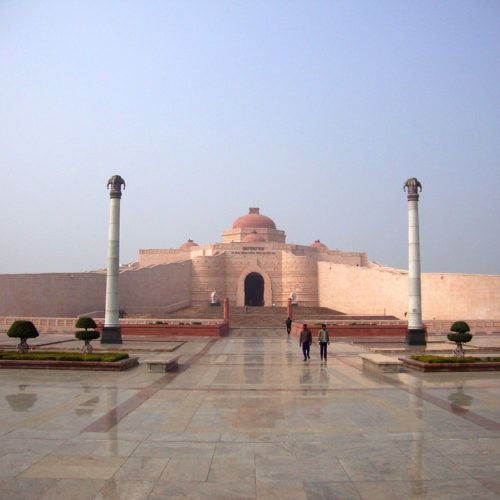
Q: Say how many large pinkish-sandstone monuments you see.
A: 1